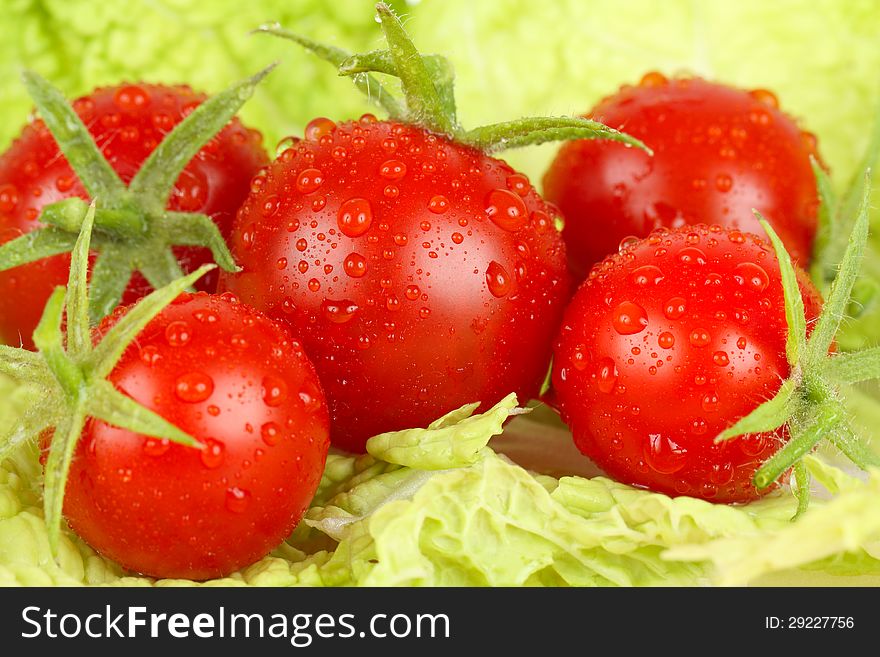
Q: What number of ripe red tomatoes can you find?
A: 5